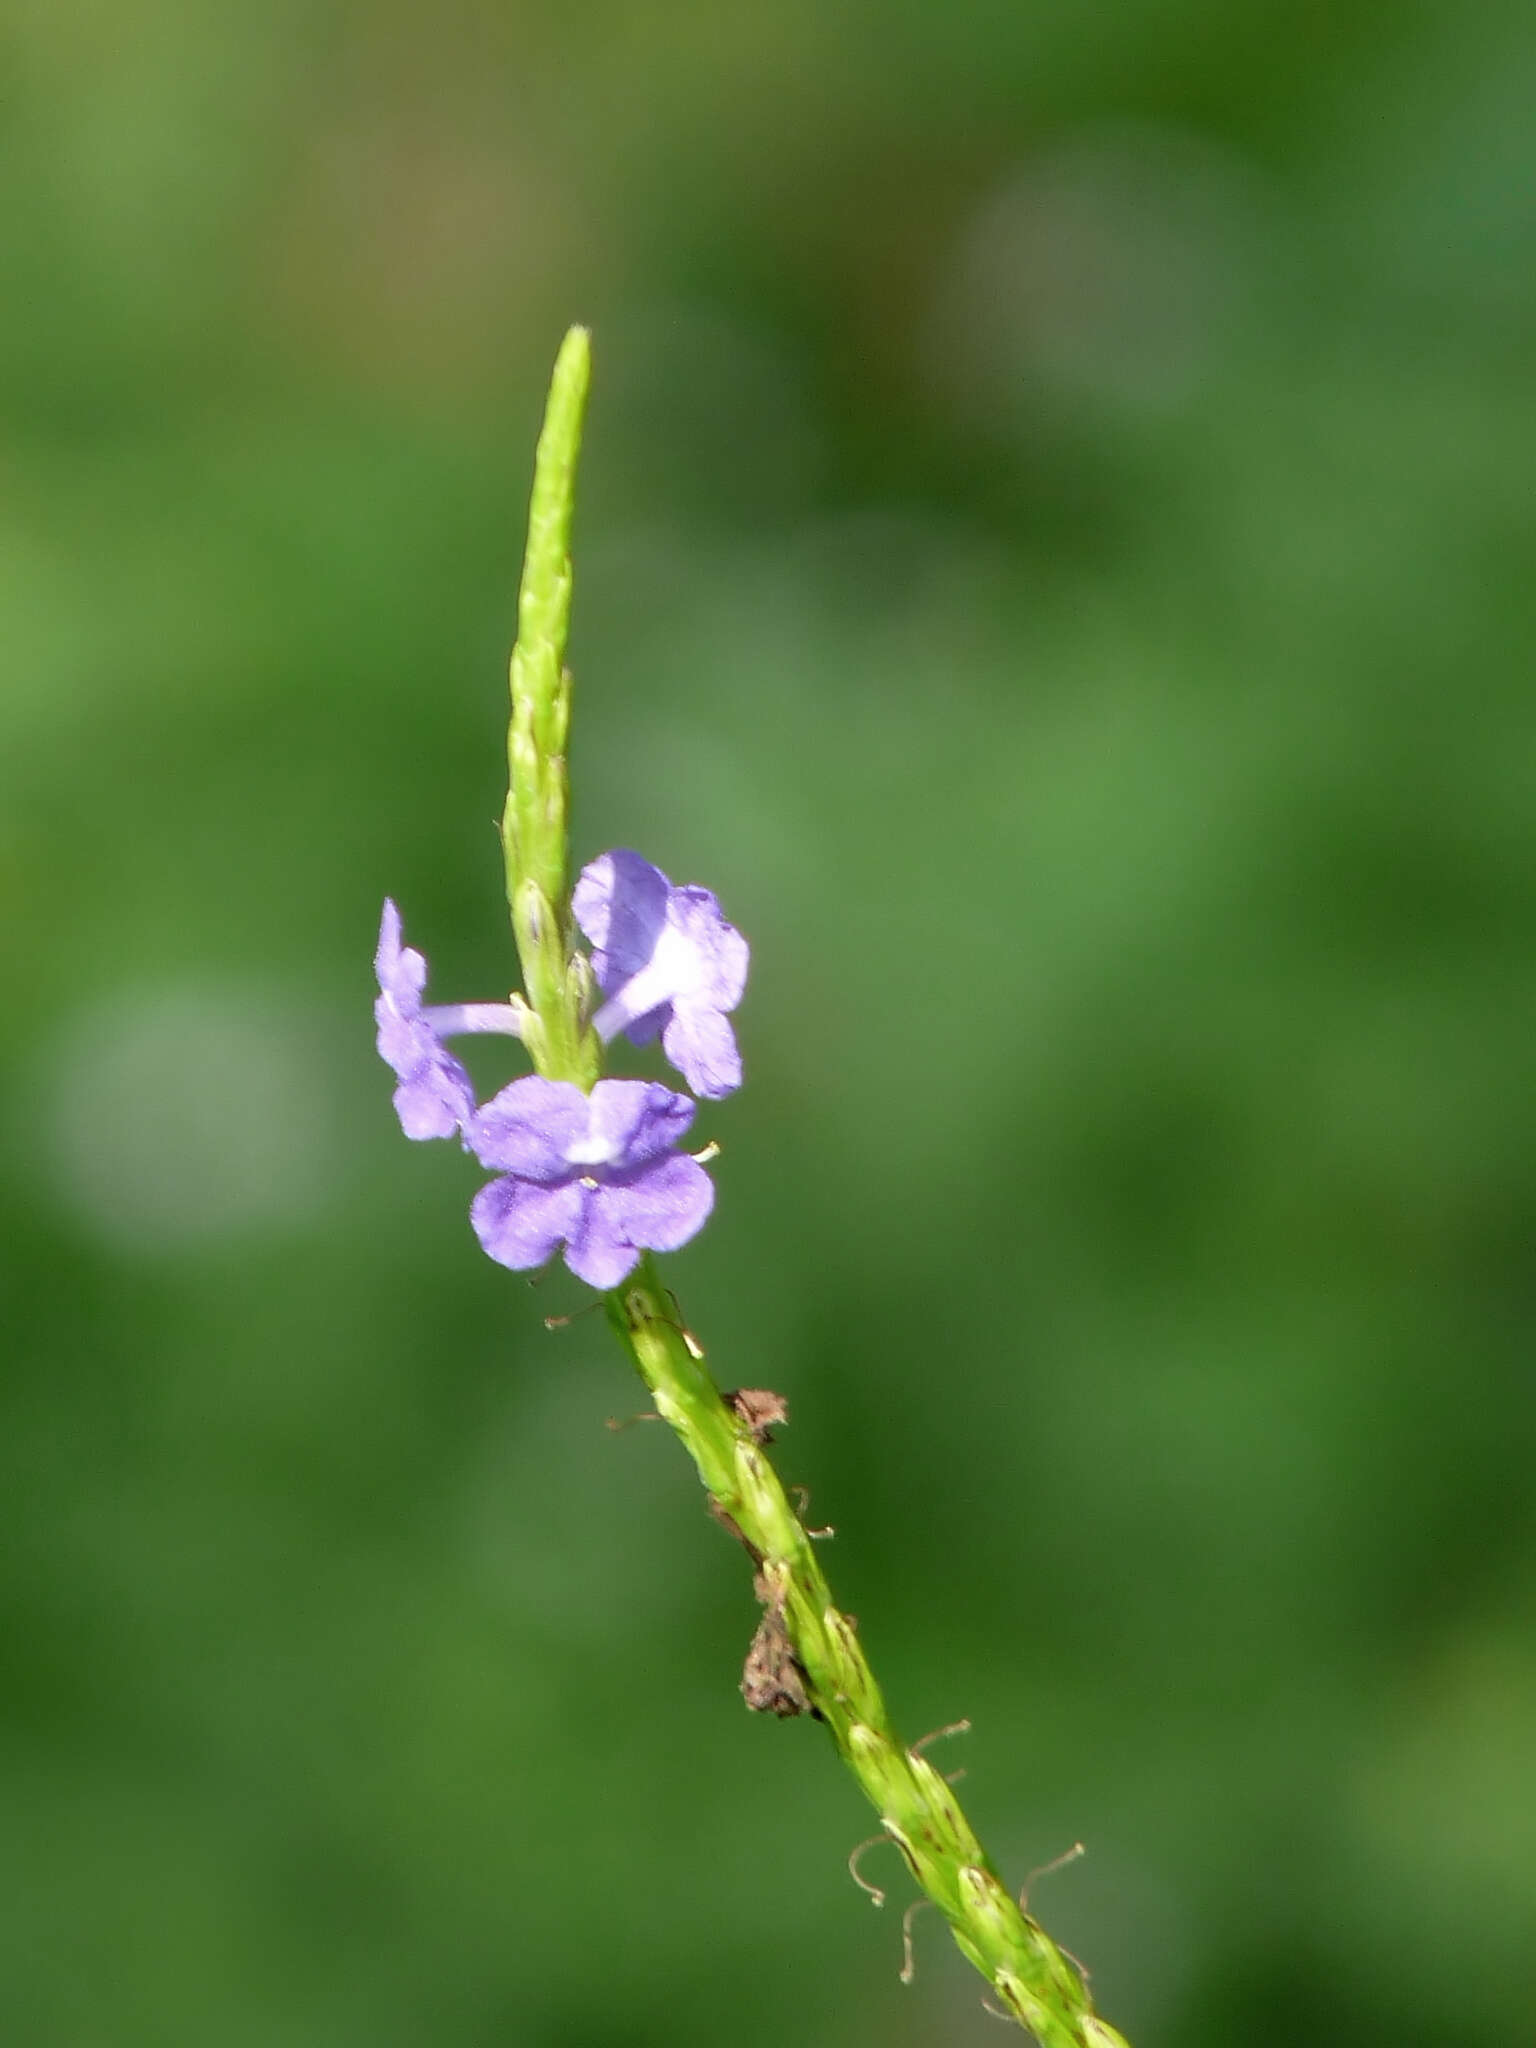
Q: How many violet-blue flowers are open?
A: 3